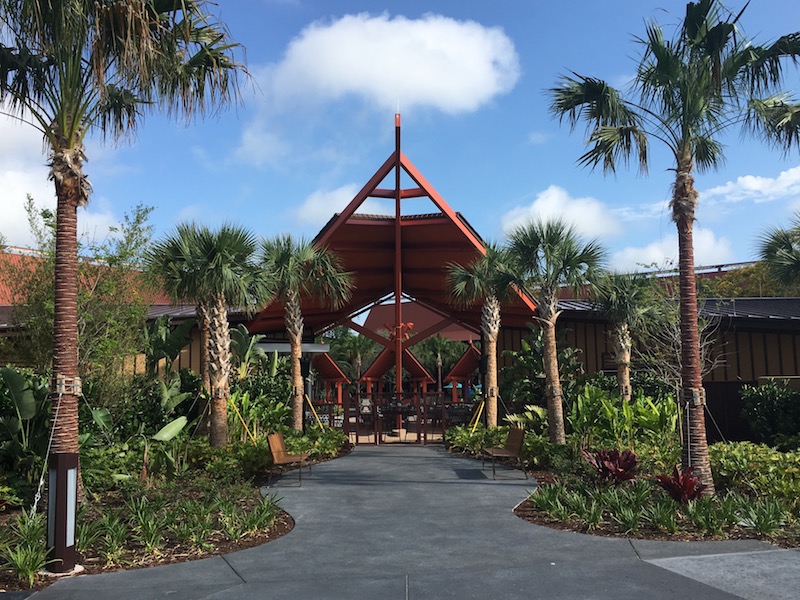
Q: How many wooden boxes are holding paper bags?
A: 0